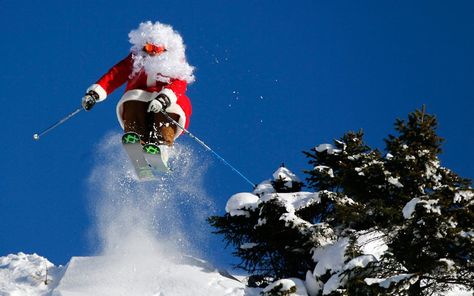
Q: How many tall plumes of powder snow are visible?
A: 1